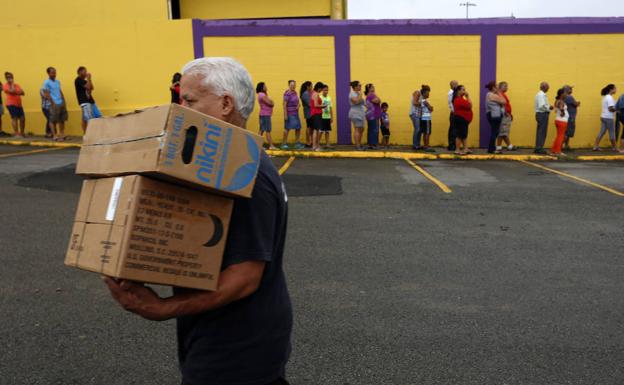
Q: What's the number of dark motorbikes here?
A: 0